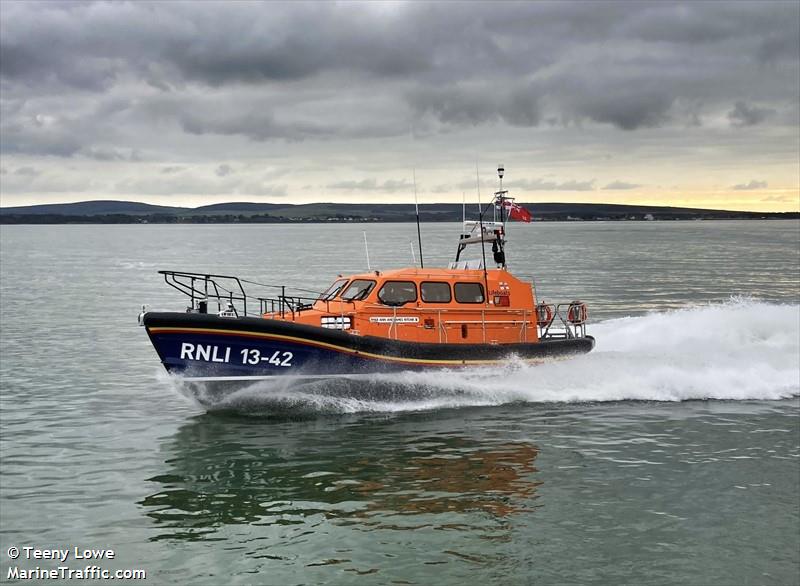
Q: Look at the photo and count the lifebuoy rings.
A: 2